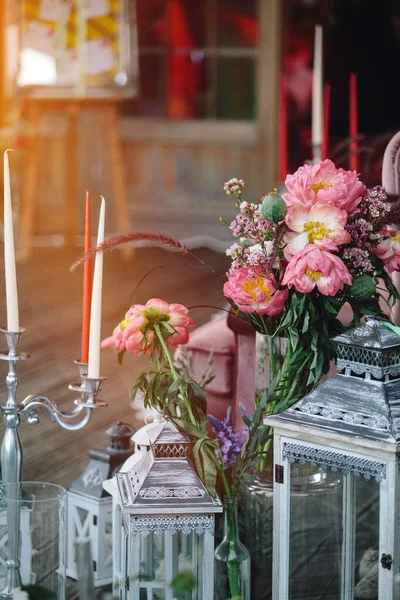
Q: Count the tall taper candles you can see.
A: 7